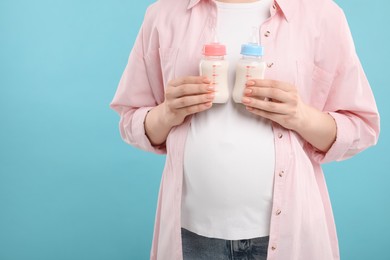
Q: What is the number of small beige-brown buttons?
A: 7